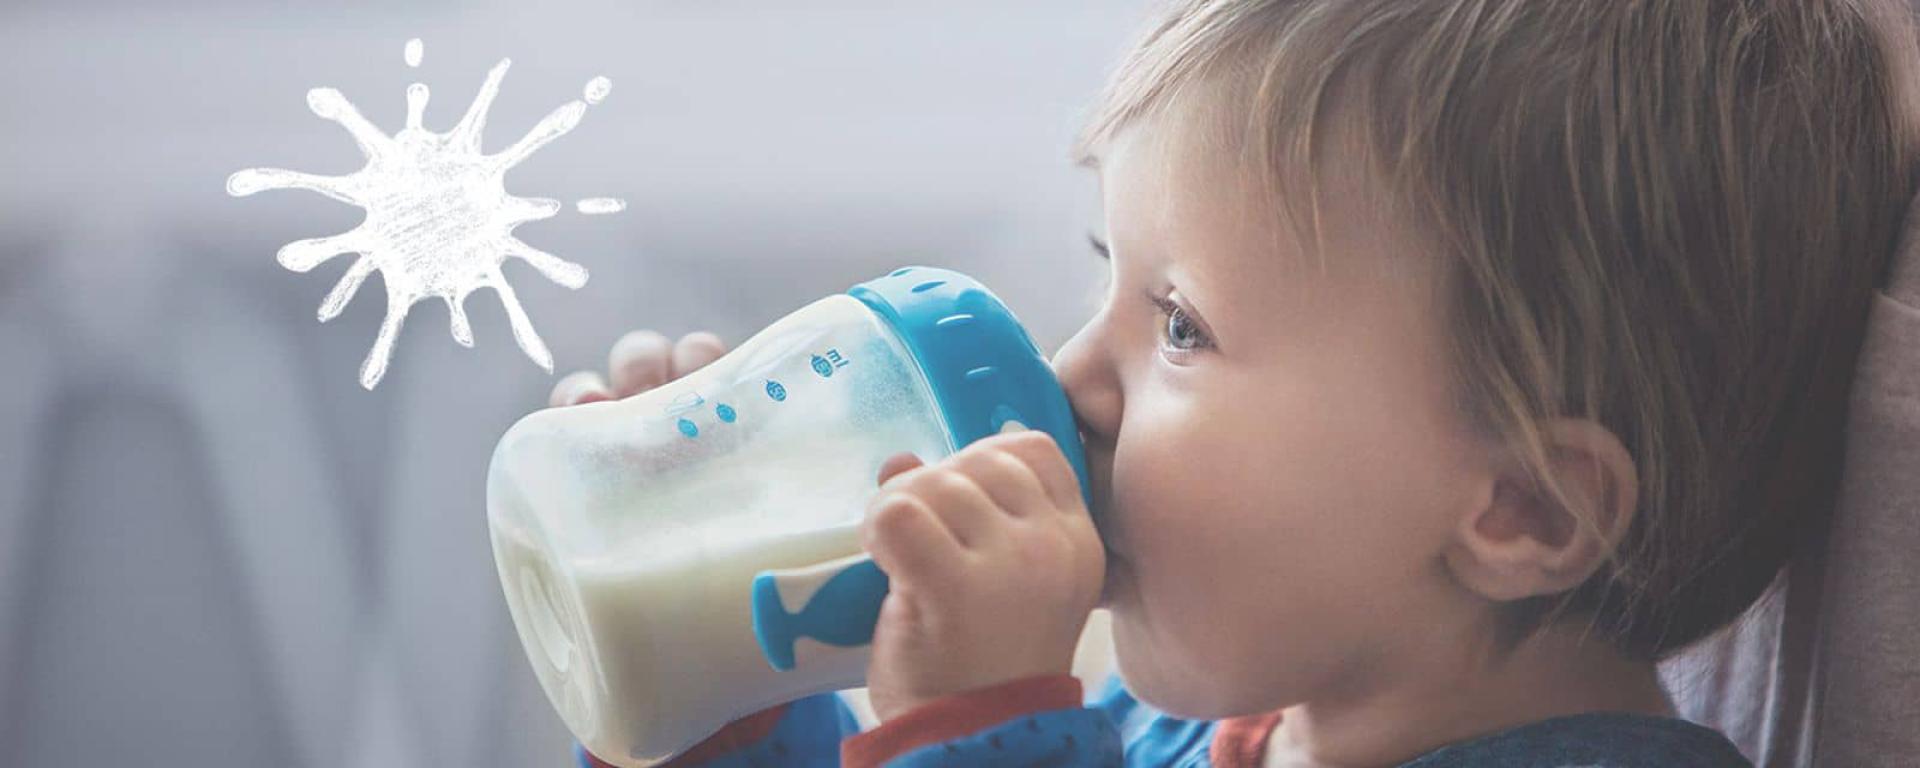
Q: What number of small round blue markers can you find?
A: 4